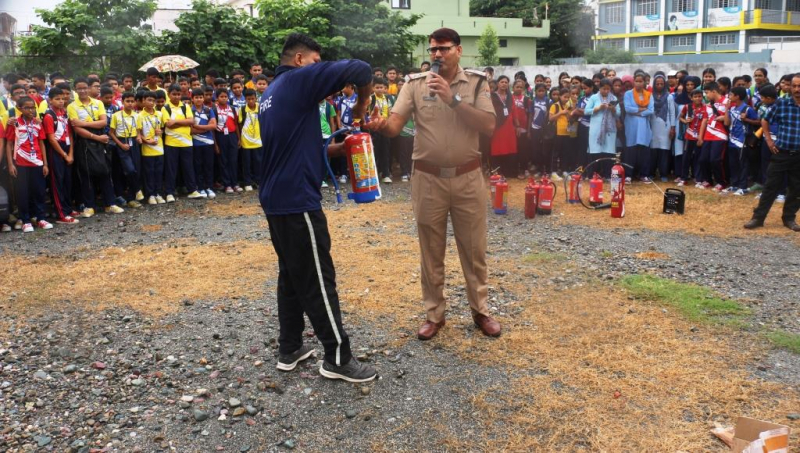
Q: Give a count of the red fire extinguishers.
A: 9